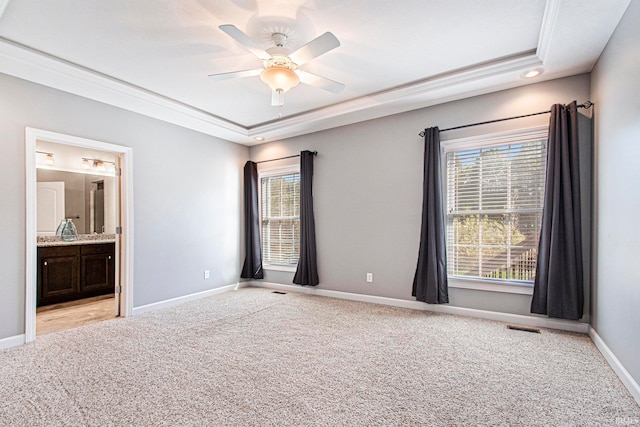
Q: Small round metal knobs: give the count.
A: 2